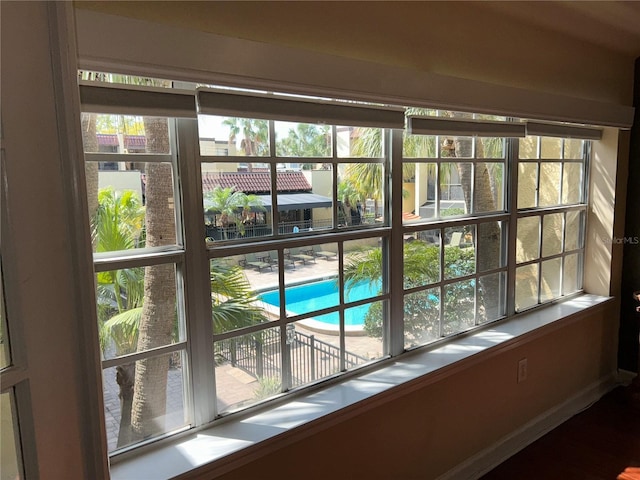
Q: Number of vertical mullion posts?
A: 3